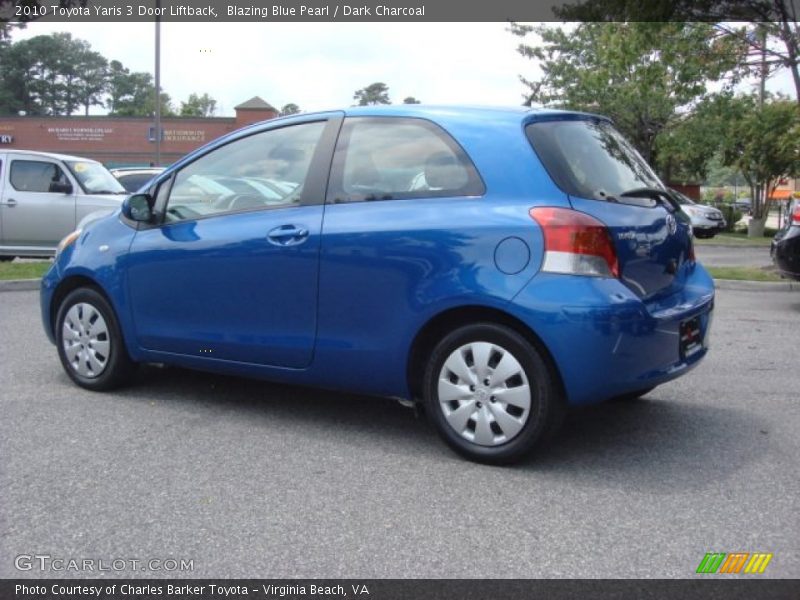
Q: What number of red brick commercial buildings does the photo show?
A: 1